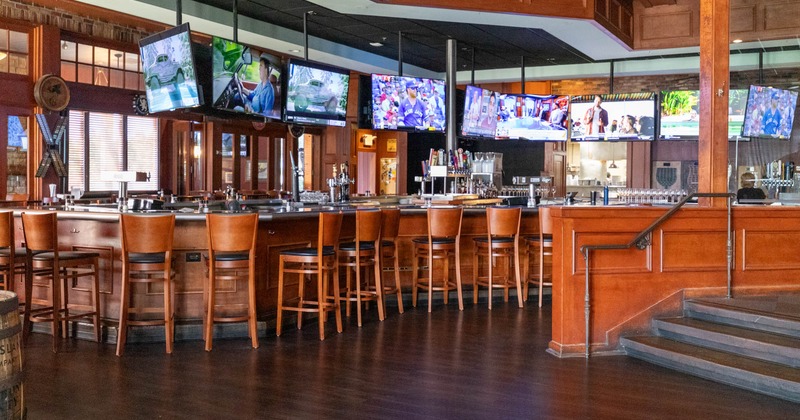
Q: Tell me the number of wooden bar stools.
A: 10